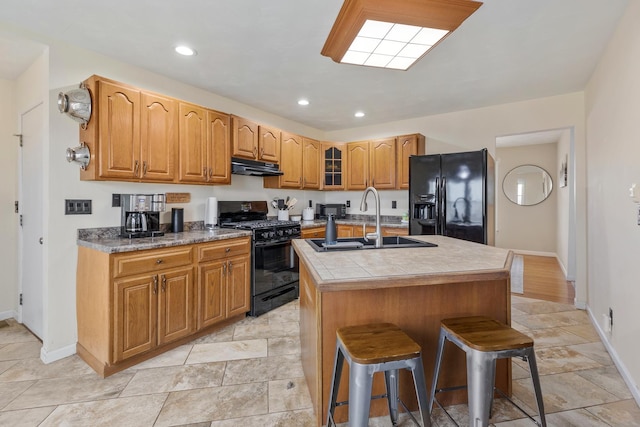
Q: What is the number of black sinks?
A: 1